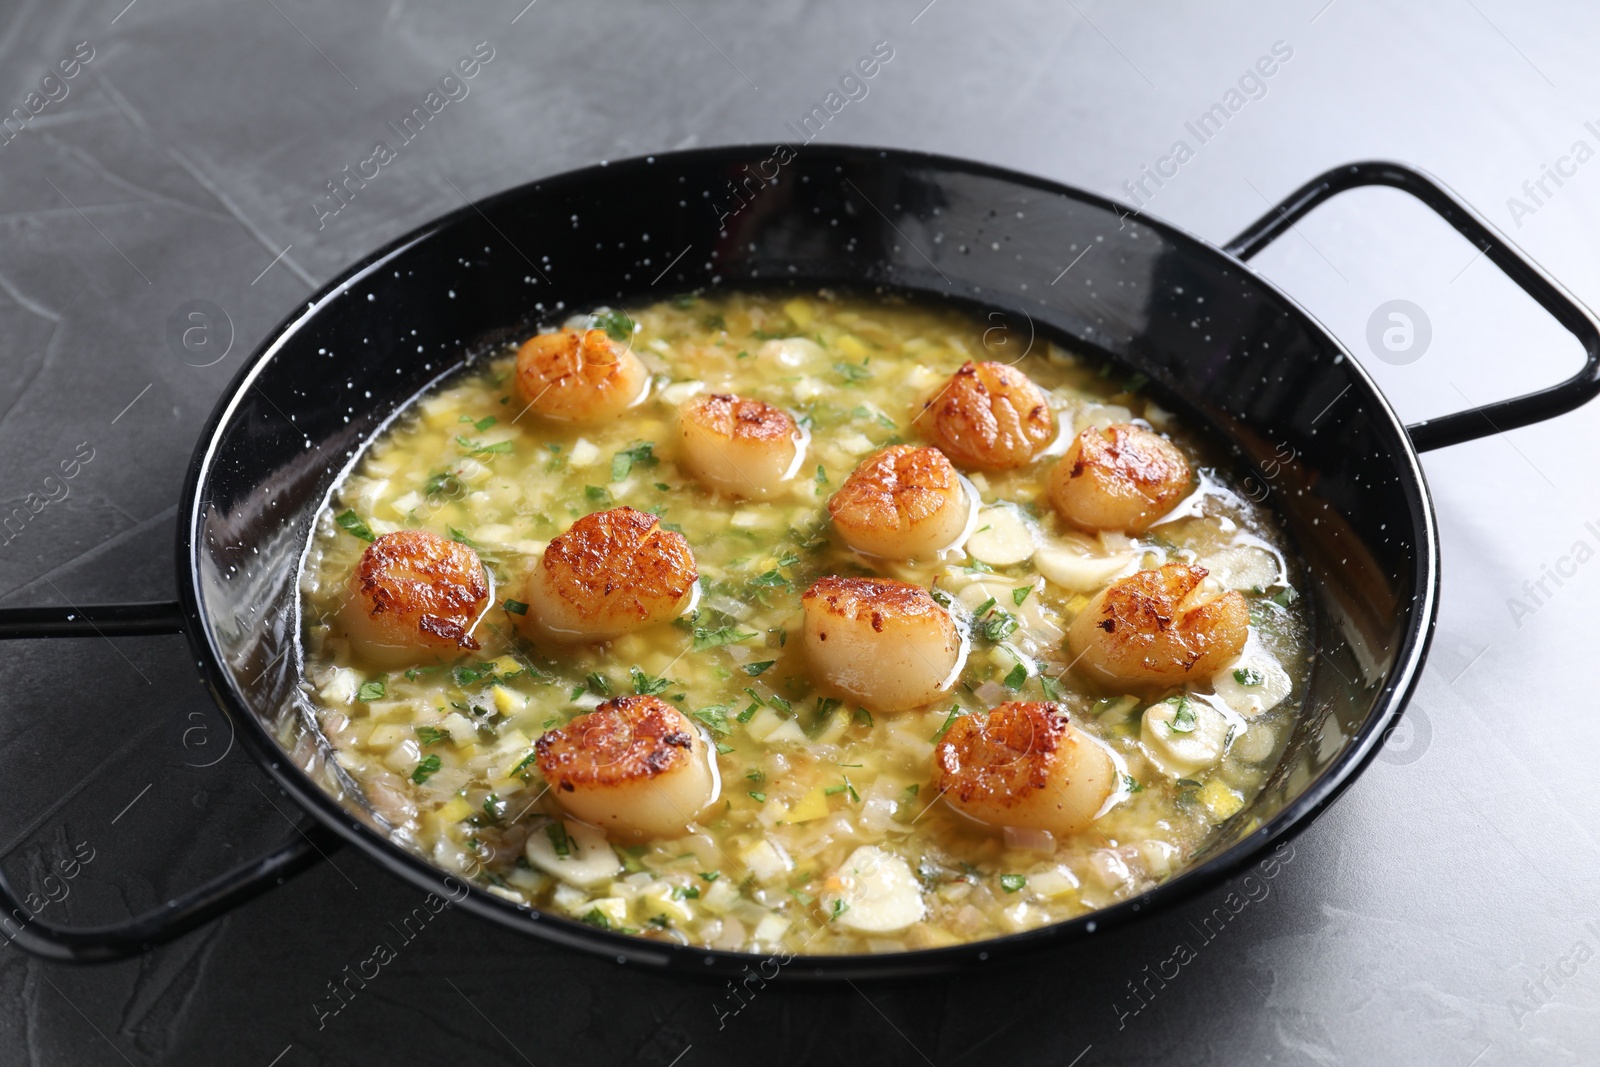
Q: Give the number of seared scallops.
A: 11